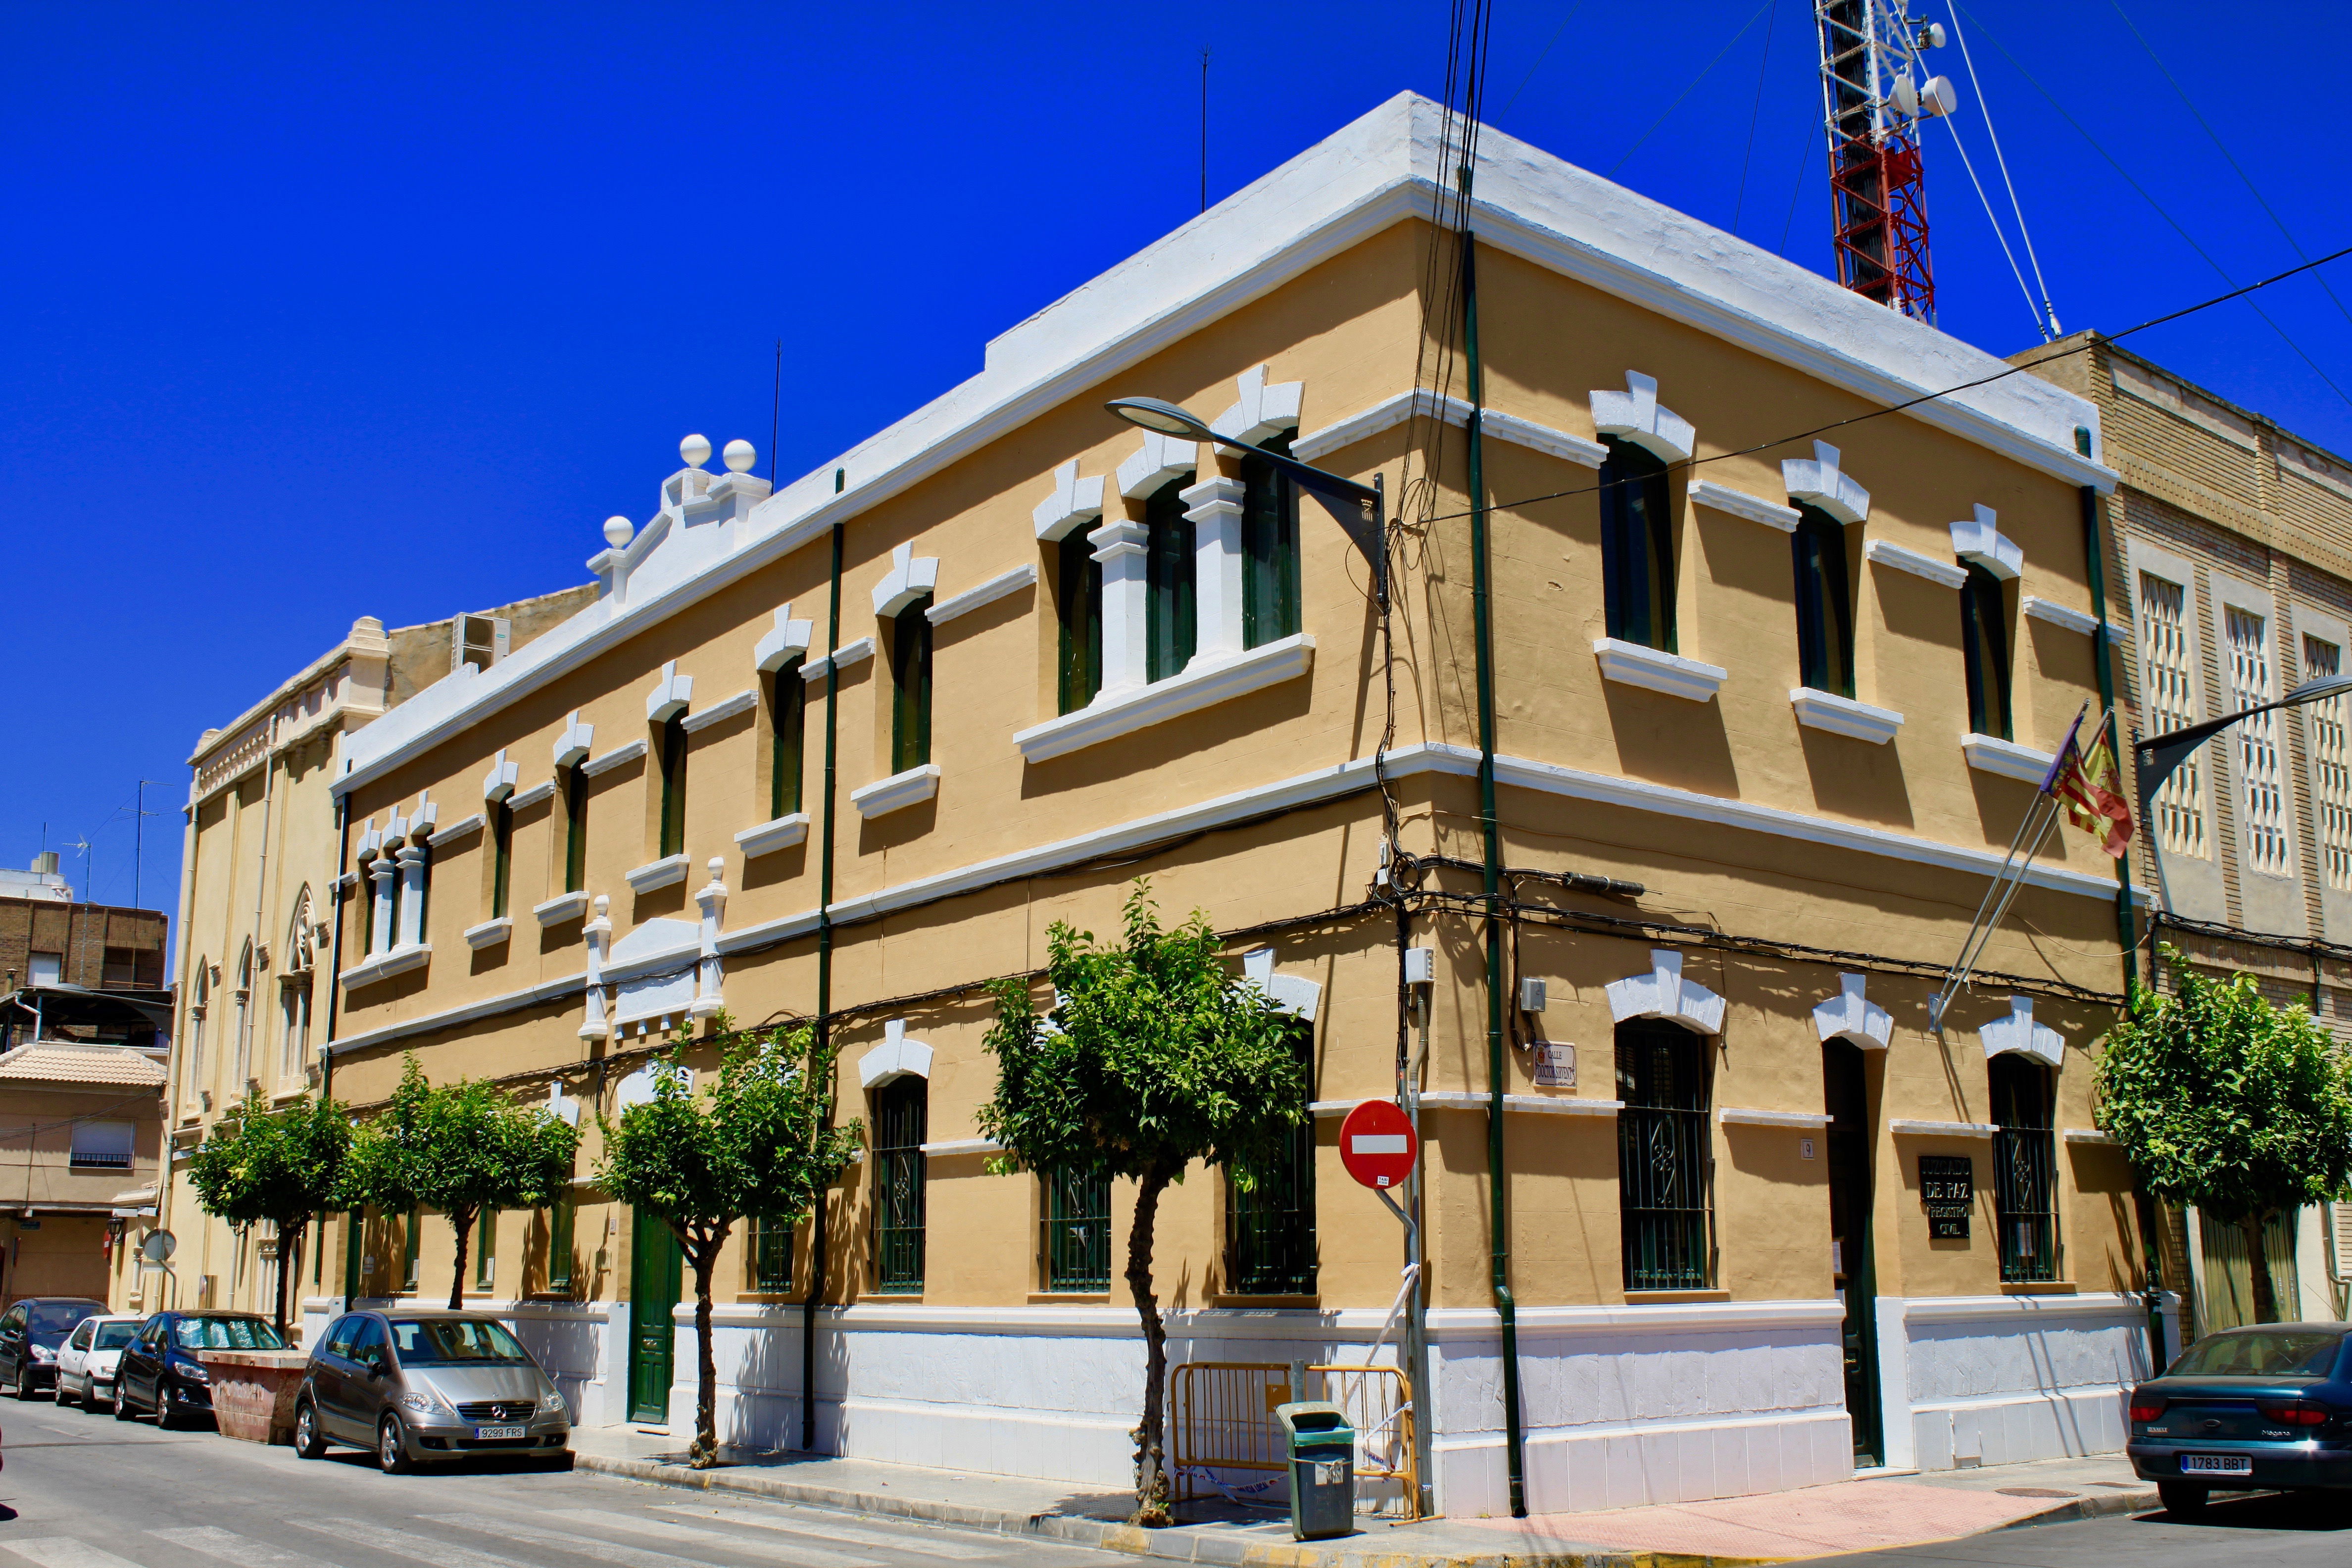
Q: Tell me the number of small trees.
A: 5